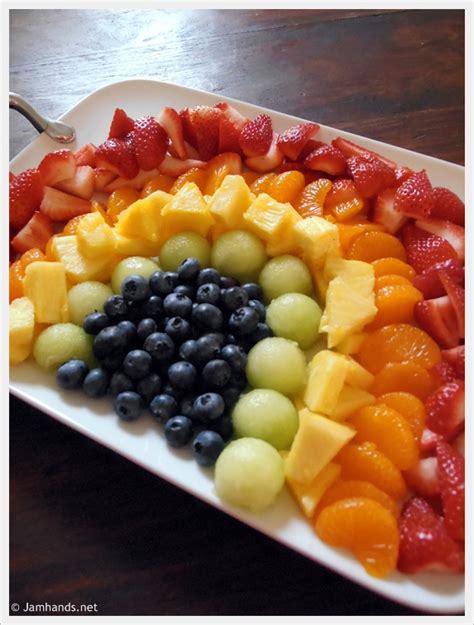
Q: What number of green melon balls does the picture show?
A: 10